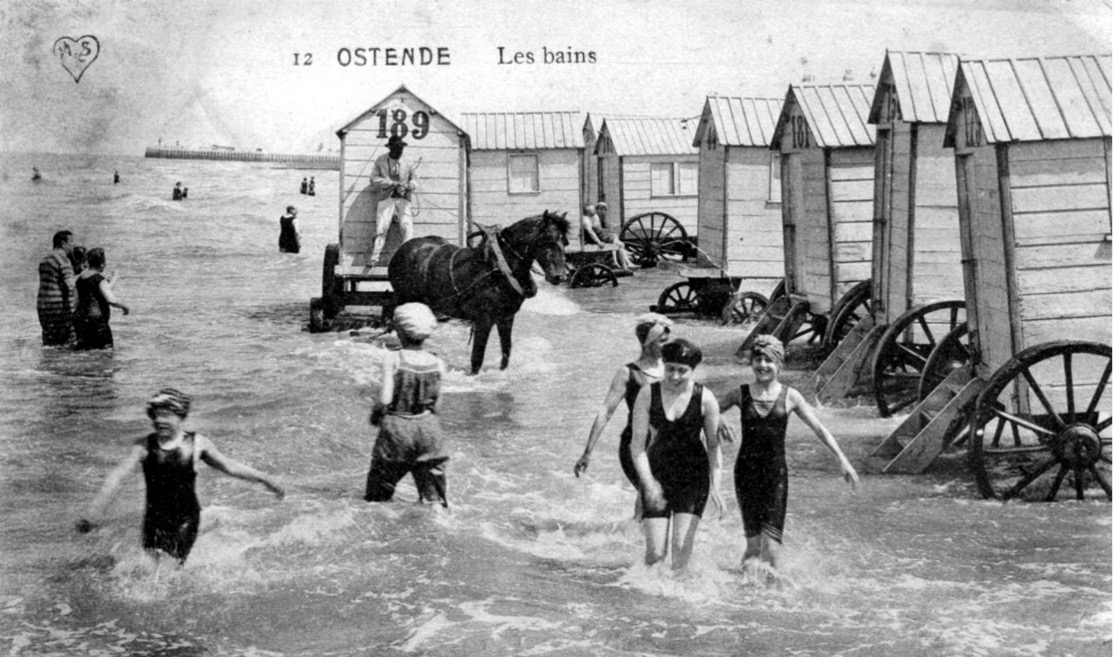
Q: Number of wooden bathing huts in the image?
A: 8